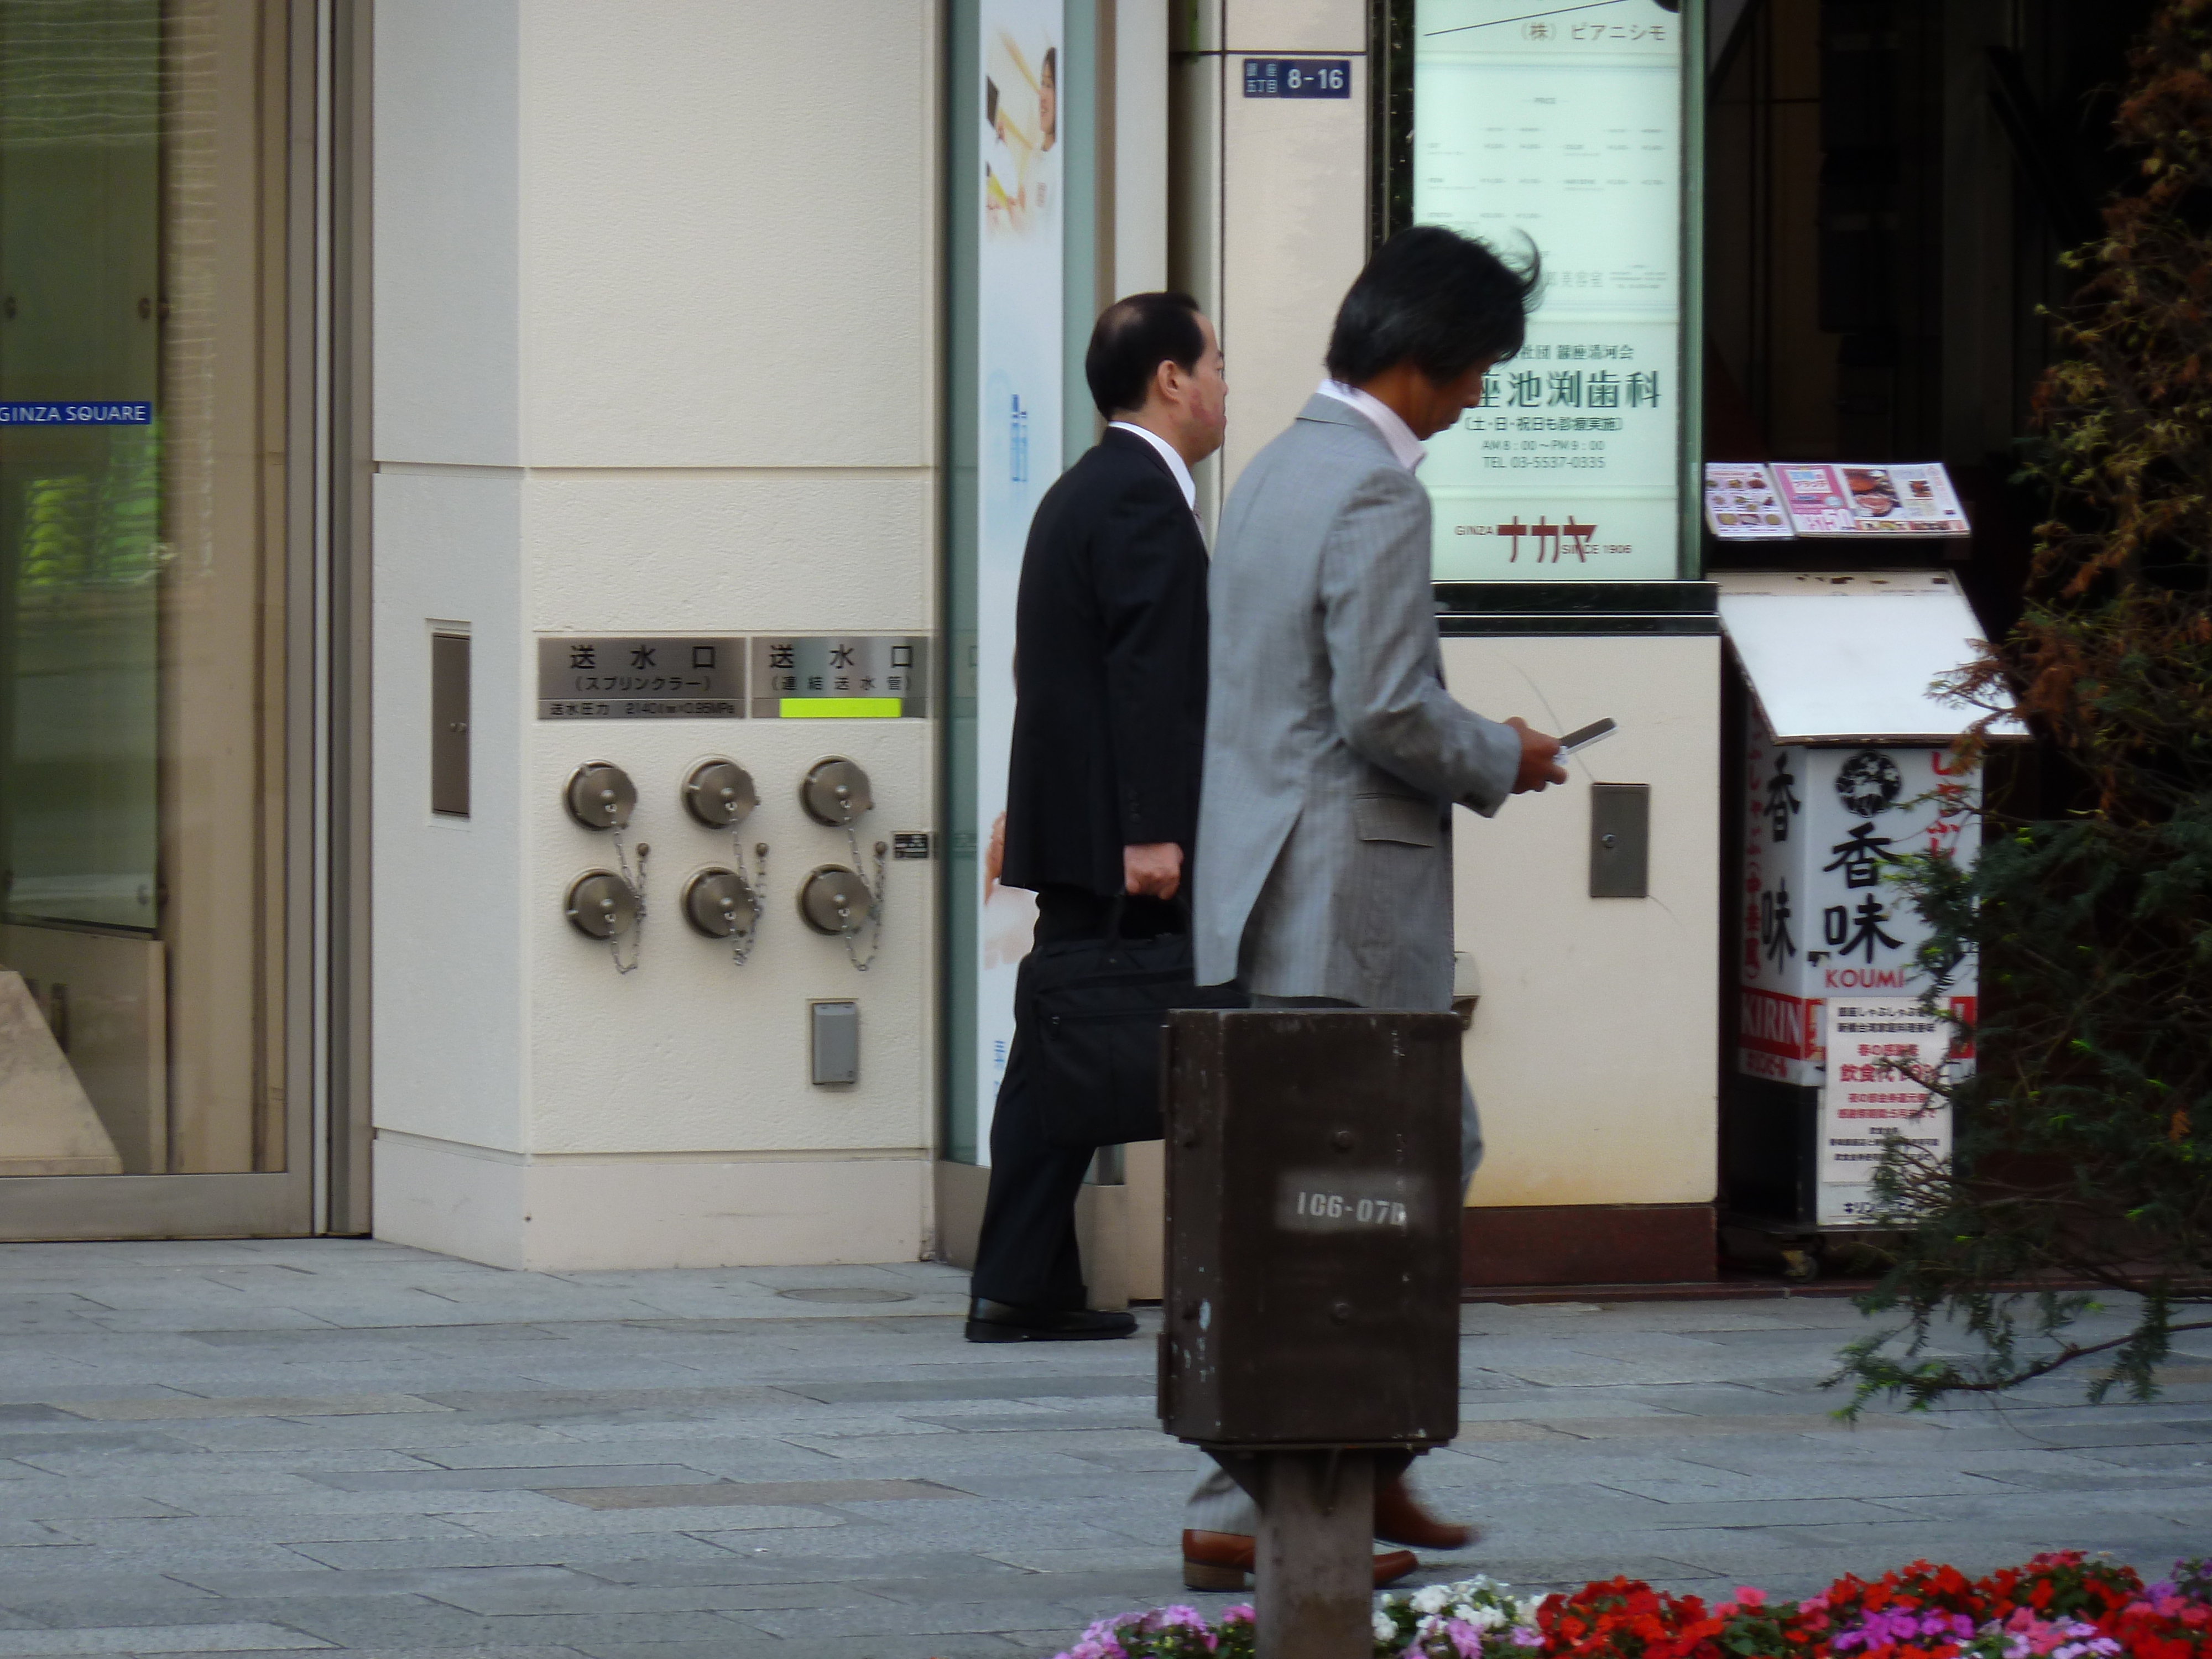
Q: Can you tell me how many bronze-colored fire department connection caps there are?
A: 6